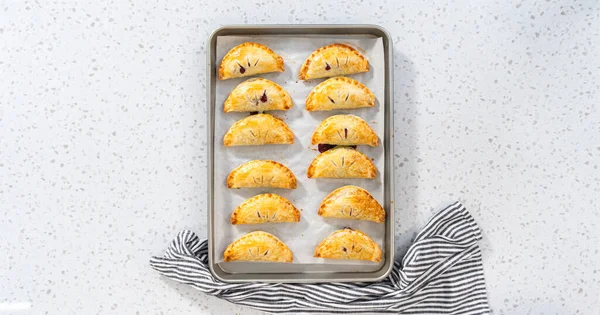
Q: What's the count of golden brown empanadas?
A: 12